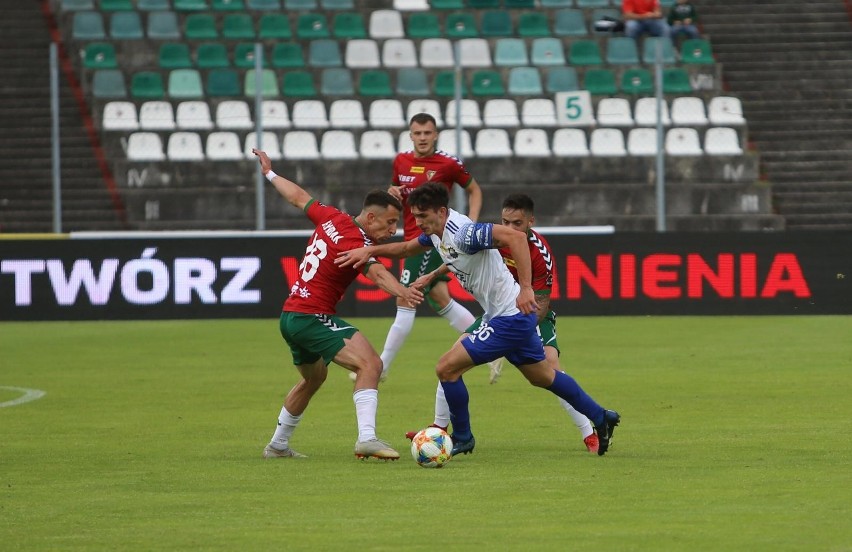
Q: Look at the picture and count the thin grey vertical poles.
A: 4